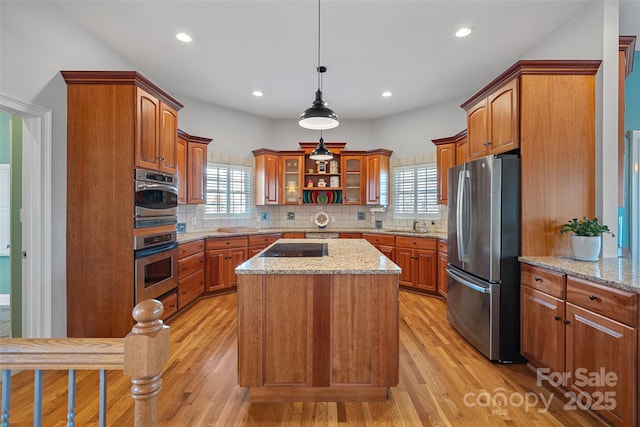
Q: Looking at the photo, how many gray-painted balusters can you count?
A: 4